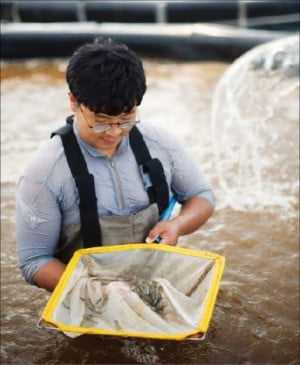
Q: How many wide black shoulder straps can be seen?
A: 2